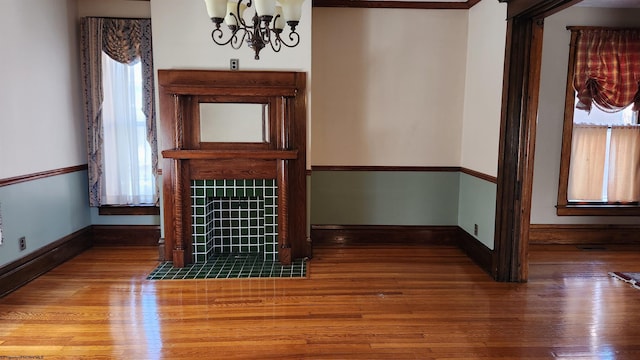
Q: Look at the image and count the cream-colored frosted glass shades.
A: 5